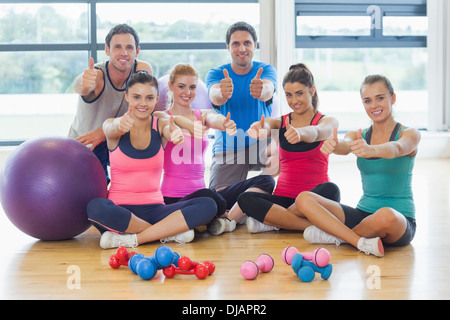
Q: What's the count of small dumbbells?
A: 10